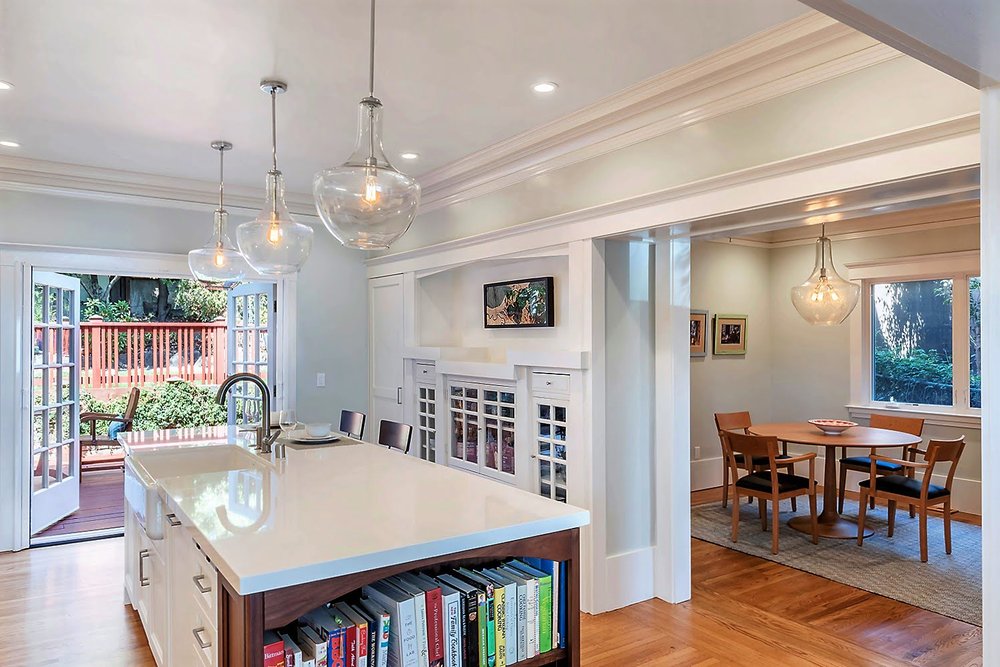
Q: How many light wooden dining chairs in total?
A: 4